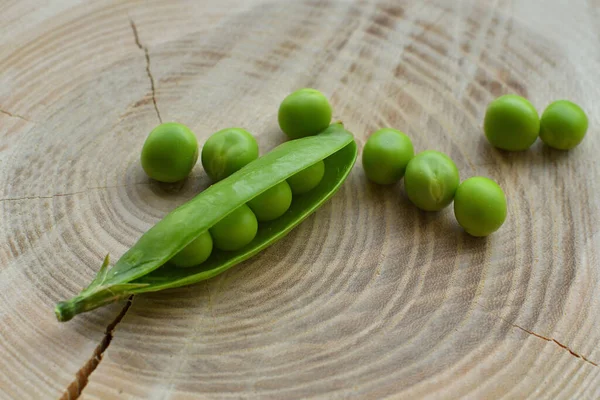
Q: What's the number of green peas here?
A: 12